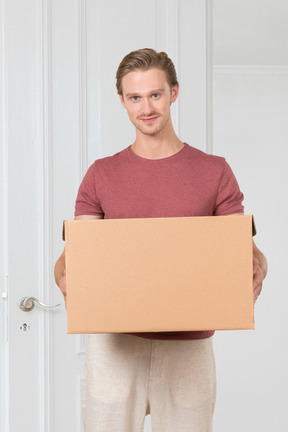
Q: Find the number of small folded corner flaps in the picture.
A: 2